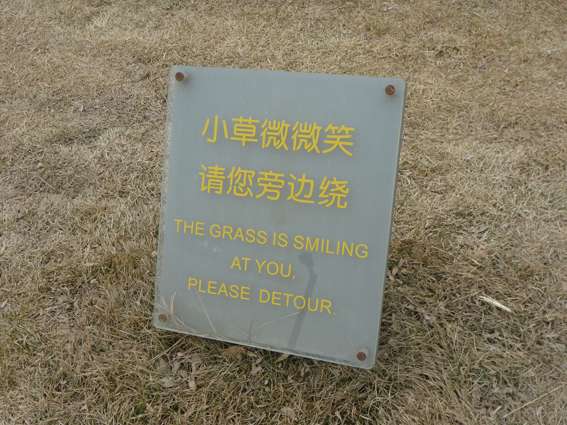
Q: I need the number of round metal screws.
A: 4